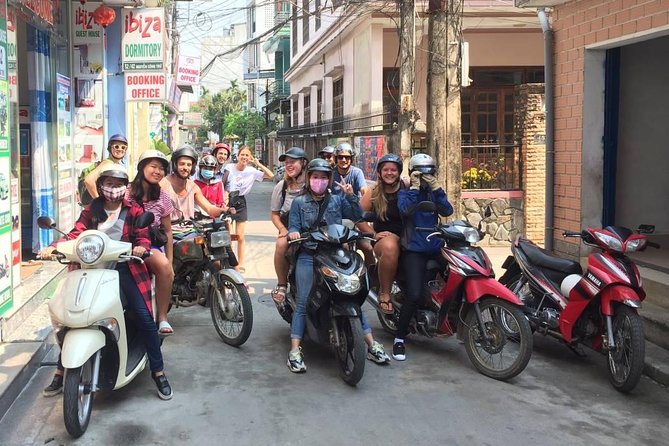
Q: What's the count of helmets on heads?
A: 12